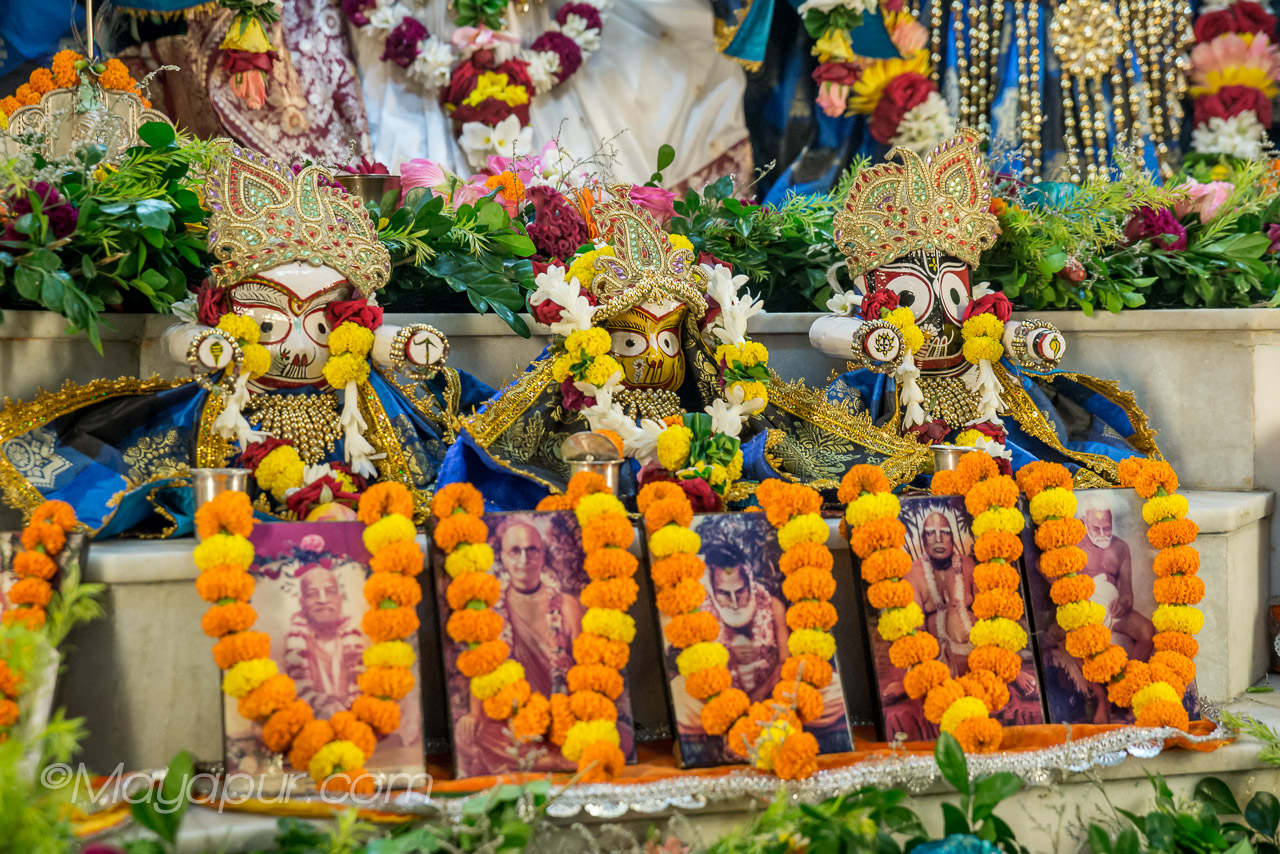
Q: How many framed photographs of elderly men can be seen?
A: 5